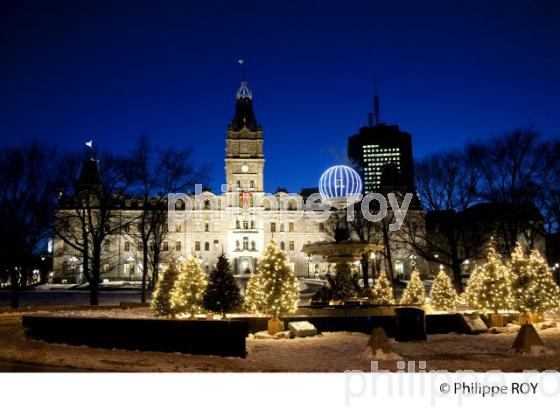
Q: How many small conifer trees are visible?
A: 11